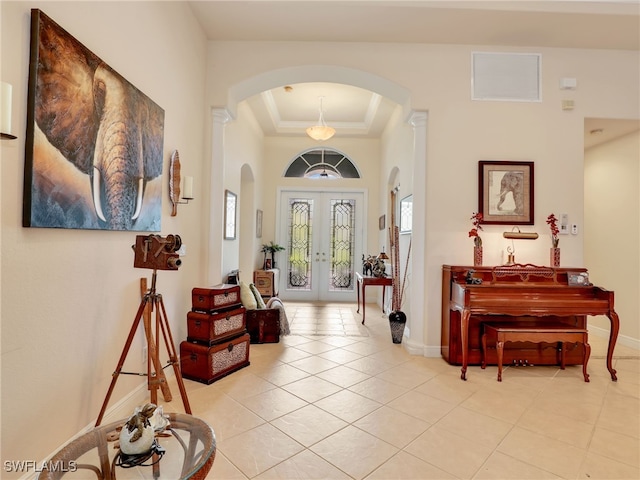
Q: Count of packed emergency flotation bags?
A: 0